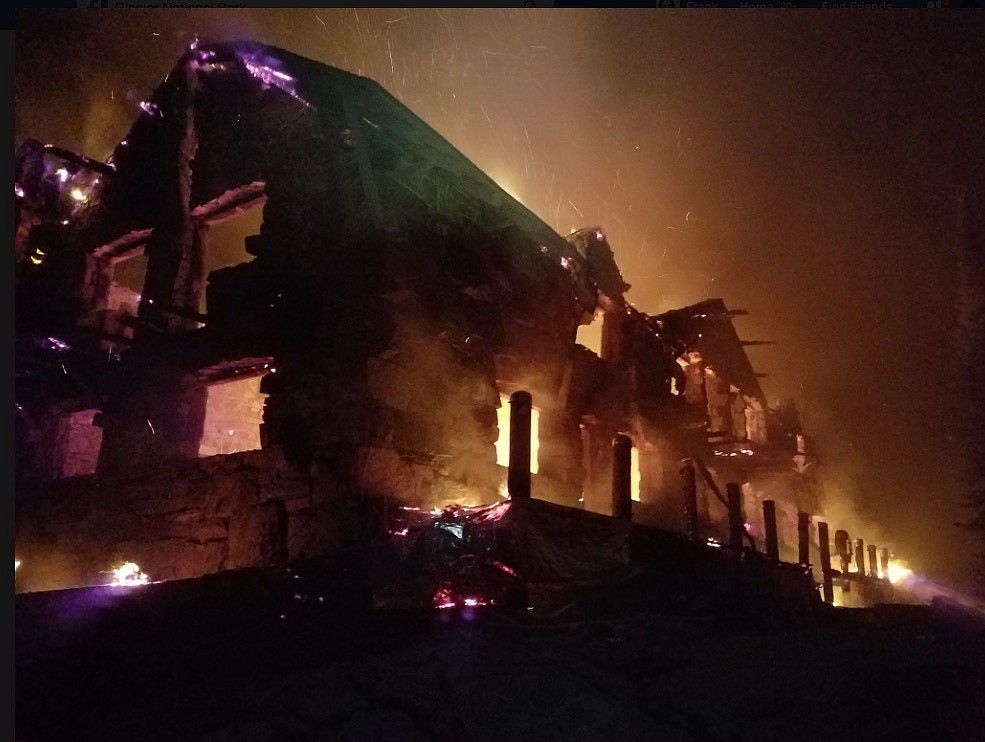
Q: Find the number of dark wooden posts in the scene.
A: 11